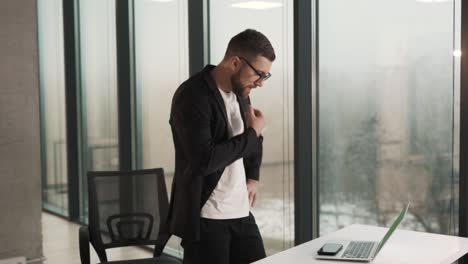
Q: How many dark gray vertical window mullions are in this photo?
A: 5